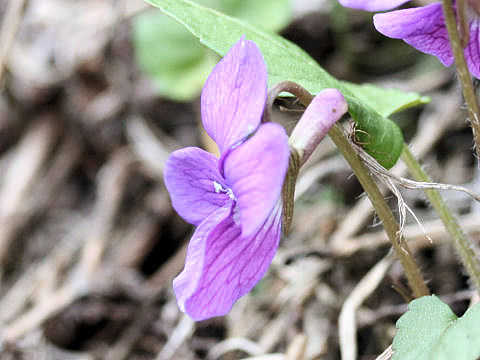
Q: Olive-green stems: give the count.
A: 3